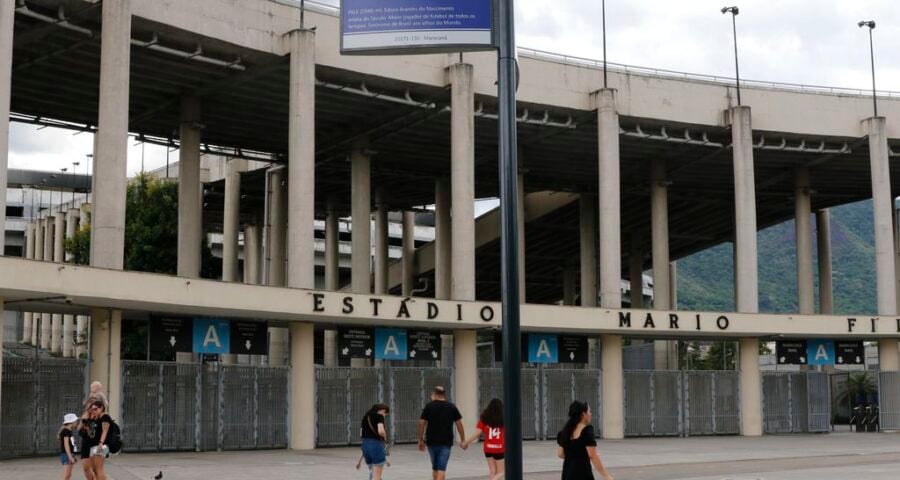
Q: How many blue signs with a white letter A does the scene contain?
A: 4